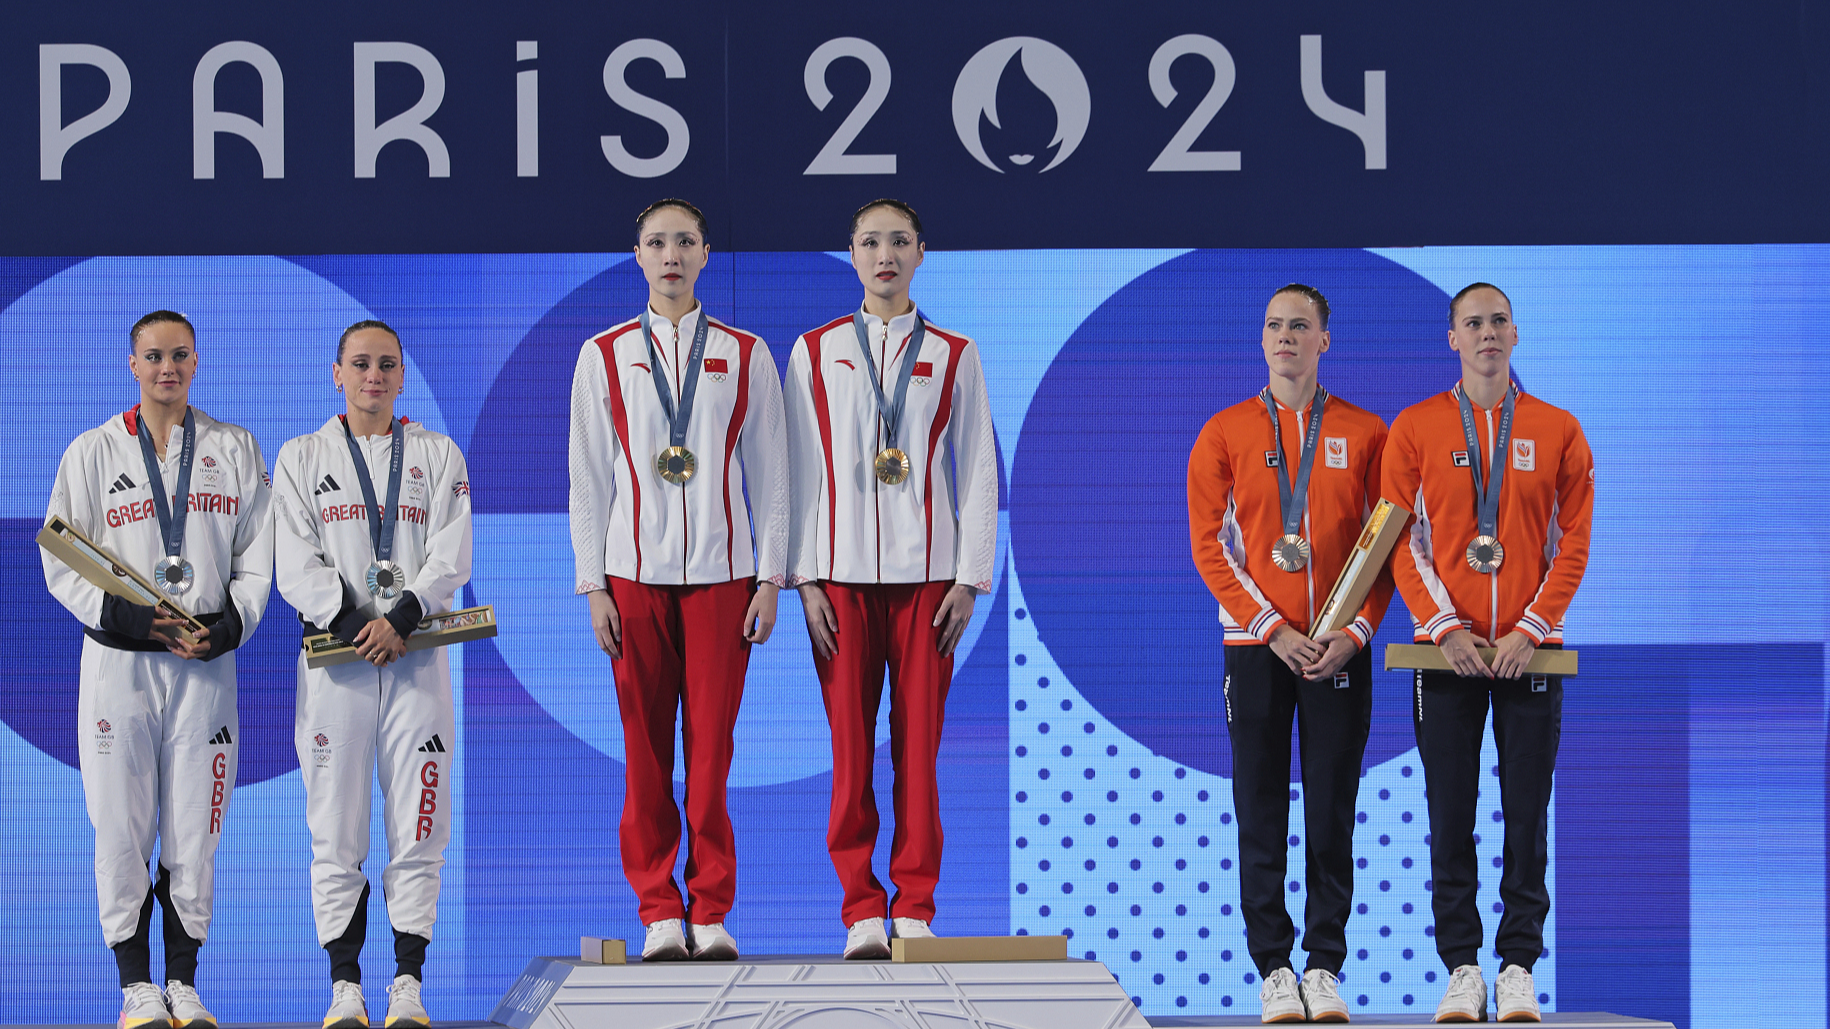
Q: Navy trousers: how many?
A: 2